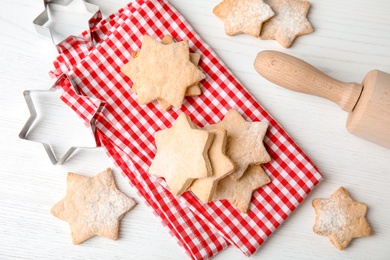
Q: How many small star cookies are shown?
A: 3